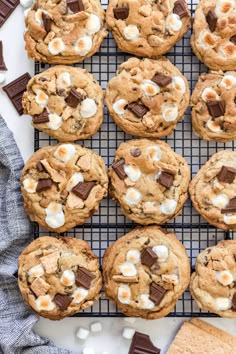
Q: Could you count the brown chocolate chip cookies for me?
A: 12